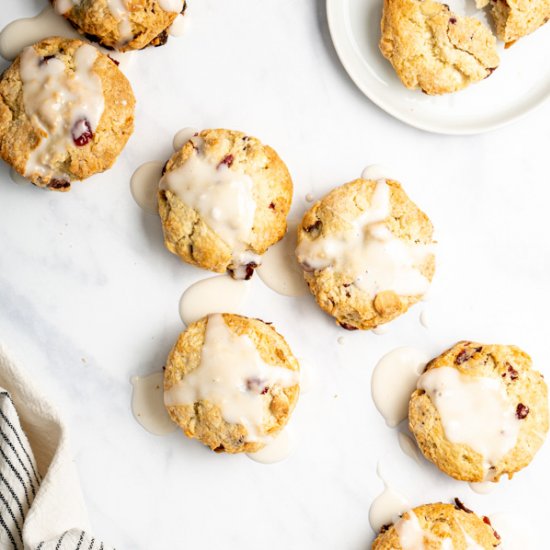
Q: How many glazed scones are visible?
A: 7